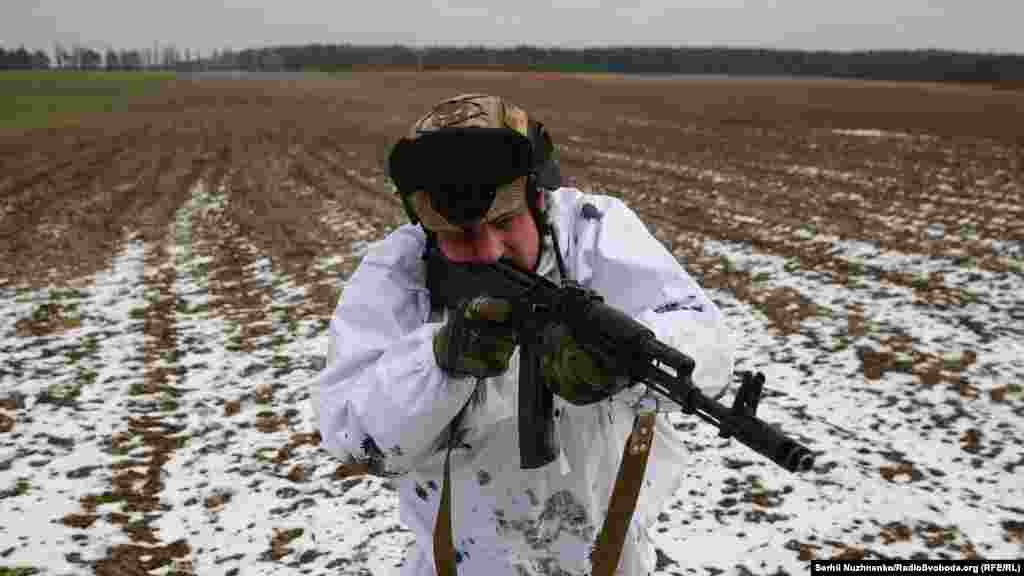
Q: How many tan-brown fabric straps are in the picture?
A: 2